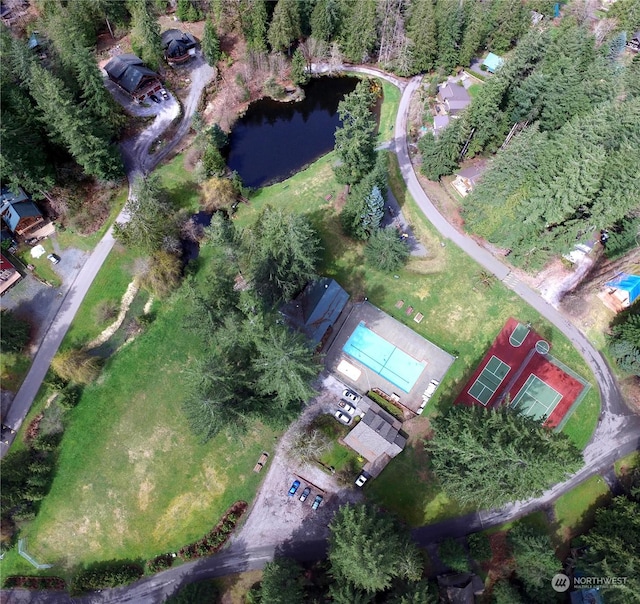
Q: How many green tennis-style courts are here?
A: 2